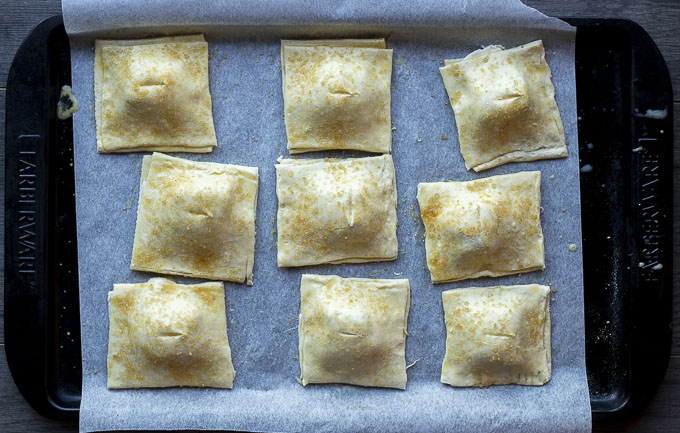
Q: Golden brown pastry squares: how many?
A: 9